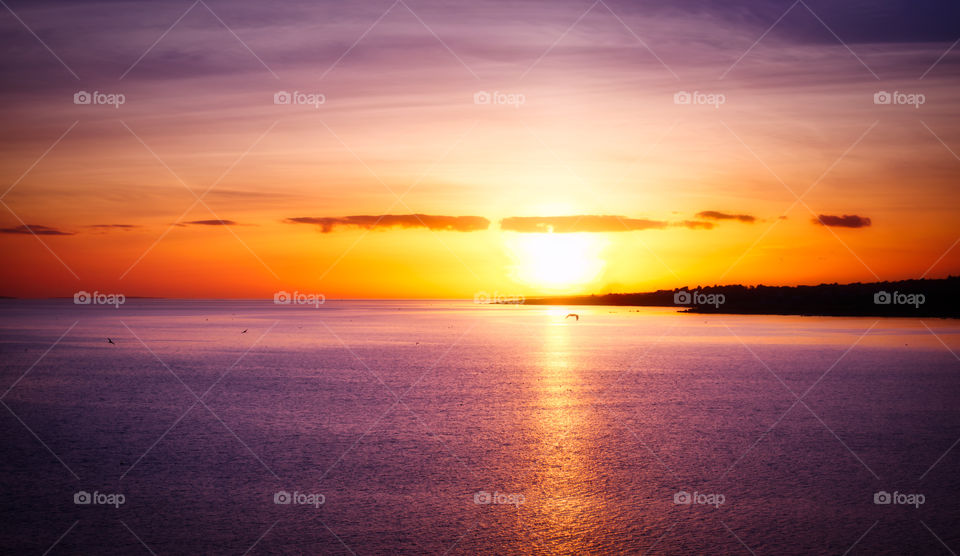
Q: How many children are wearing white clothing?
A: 0